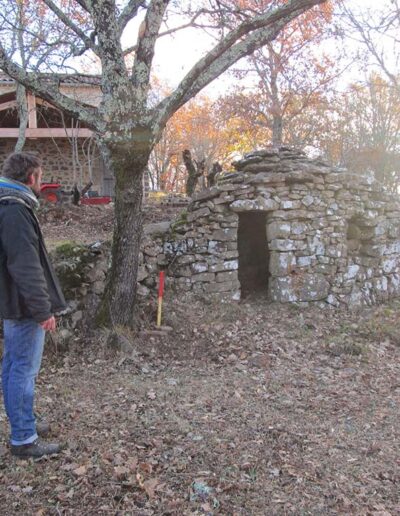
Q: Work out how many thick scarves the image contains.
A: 1